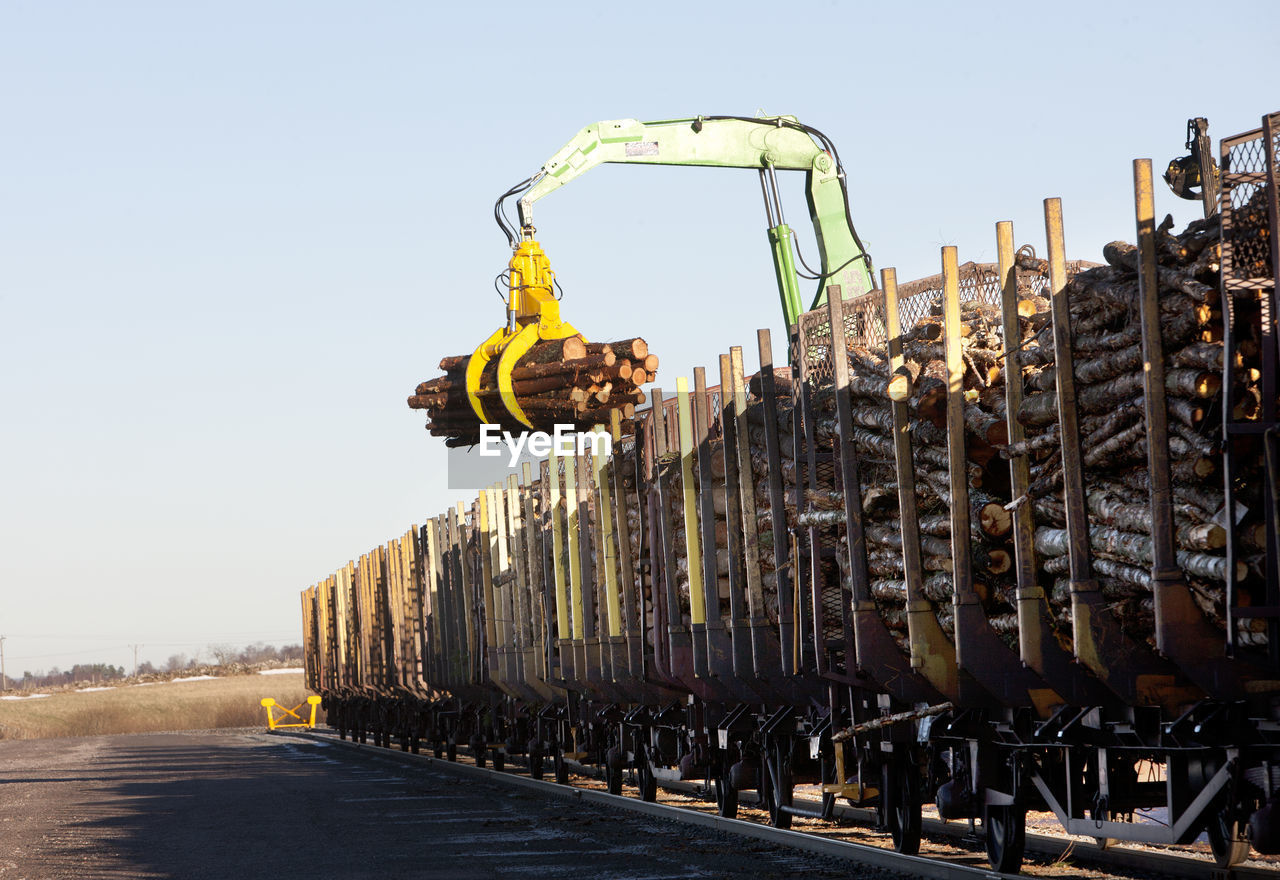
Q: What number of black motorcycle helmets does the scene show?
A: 0